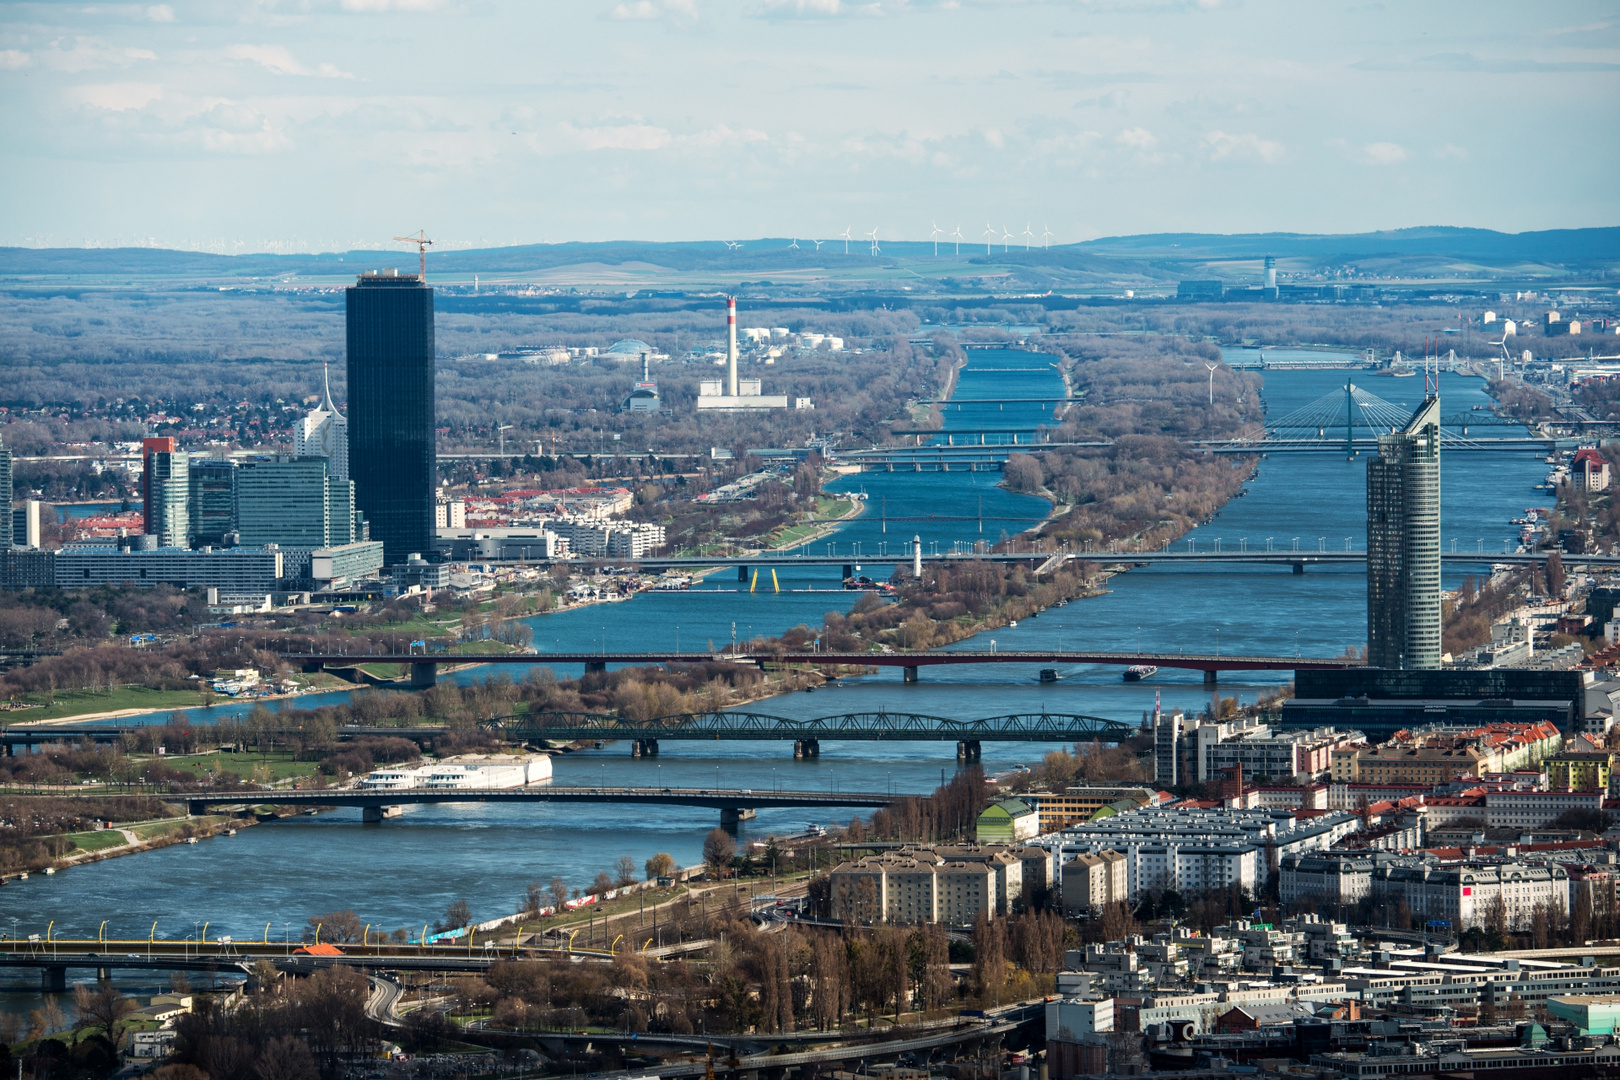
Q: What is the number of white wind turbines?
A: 15